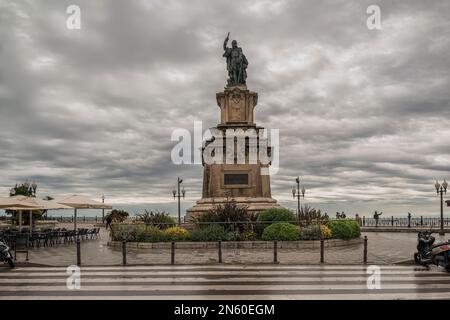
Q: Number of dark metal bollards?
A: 7